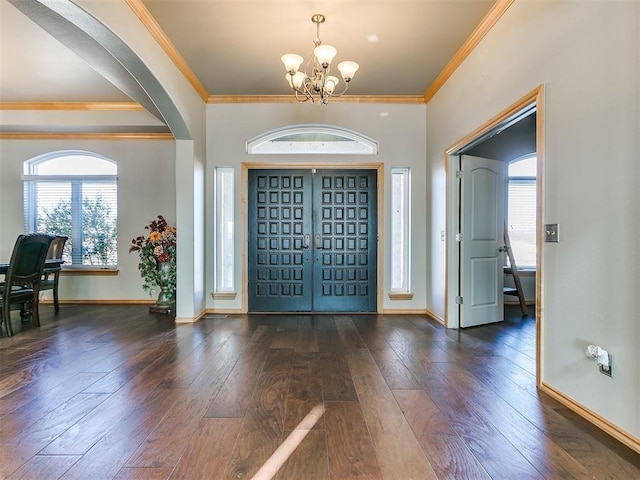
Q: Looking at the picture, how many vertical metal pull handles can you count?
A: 2